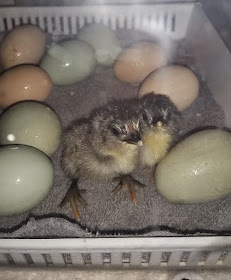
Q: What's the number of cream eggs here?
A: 4